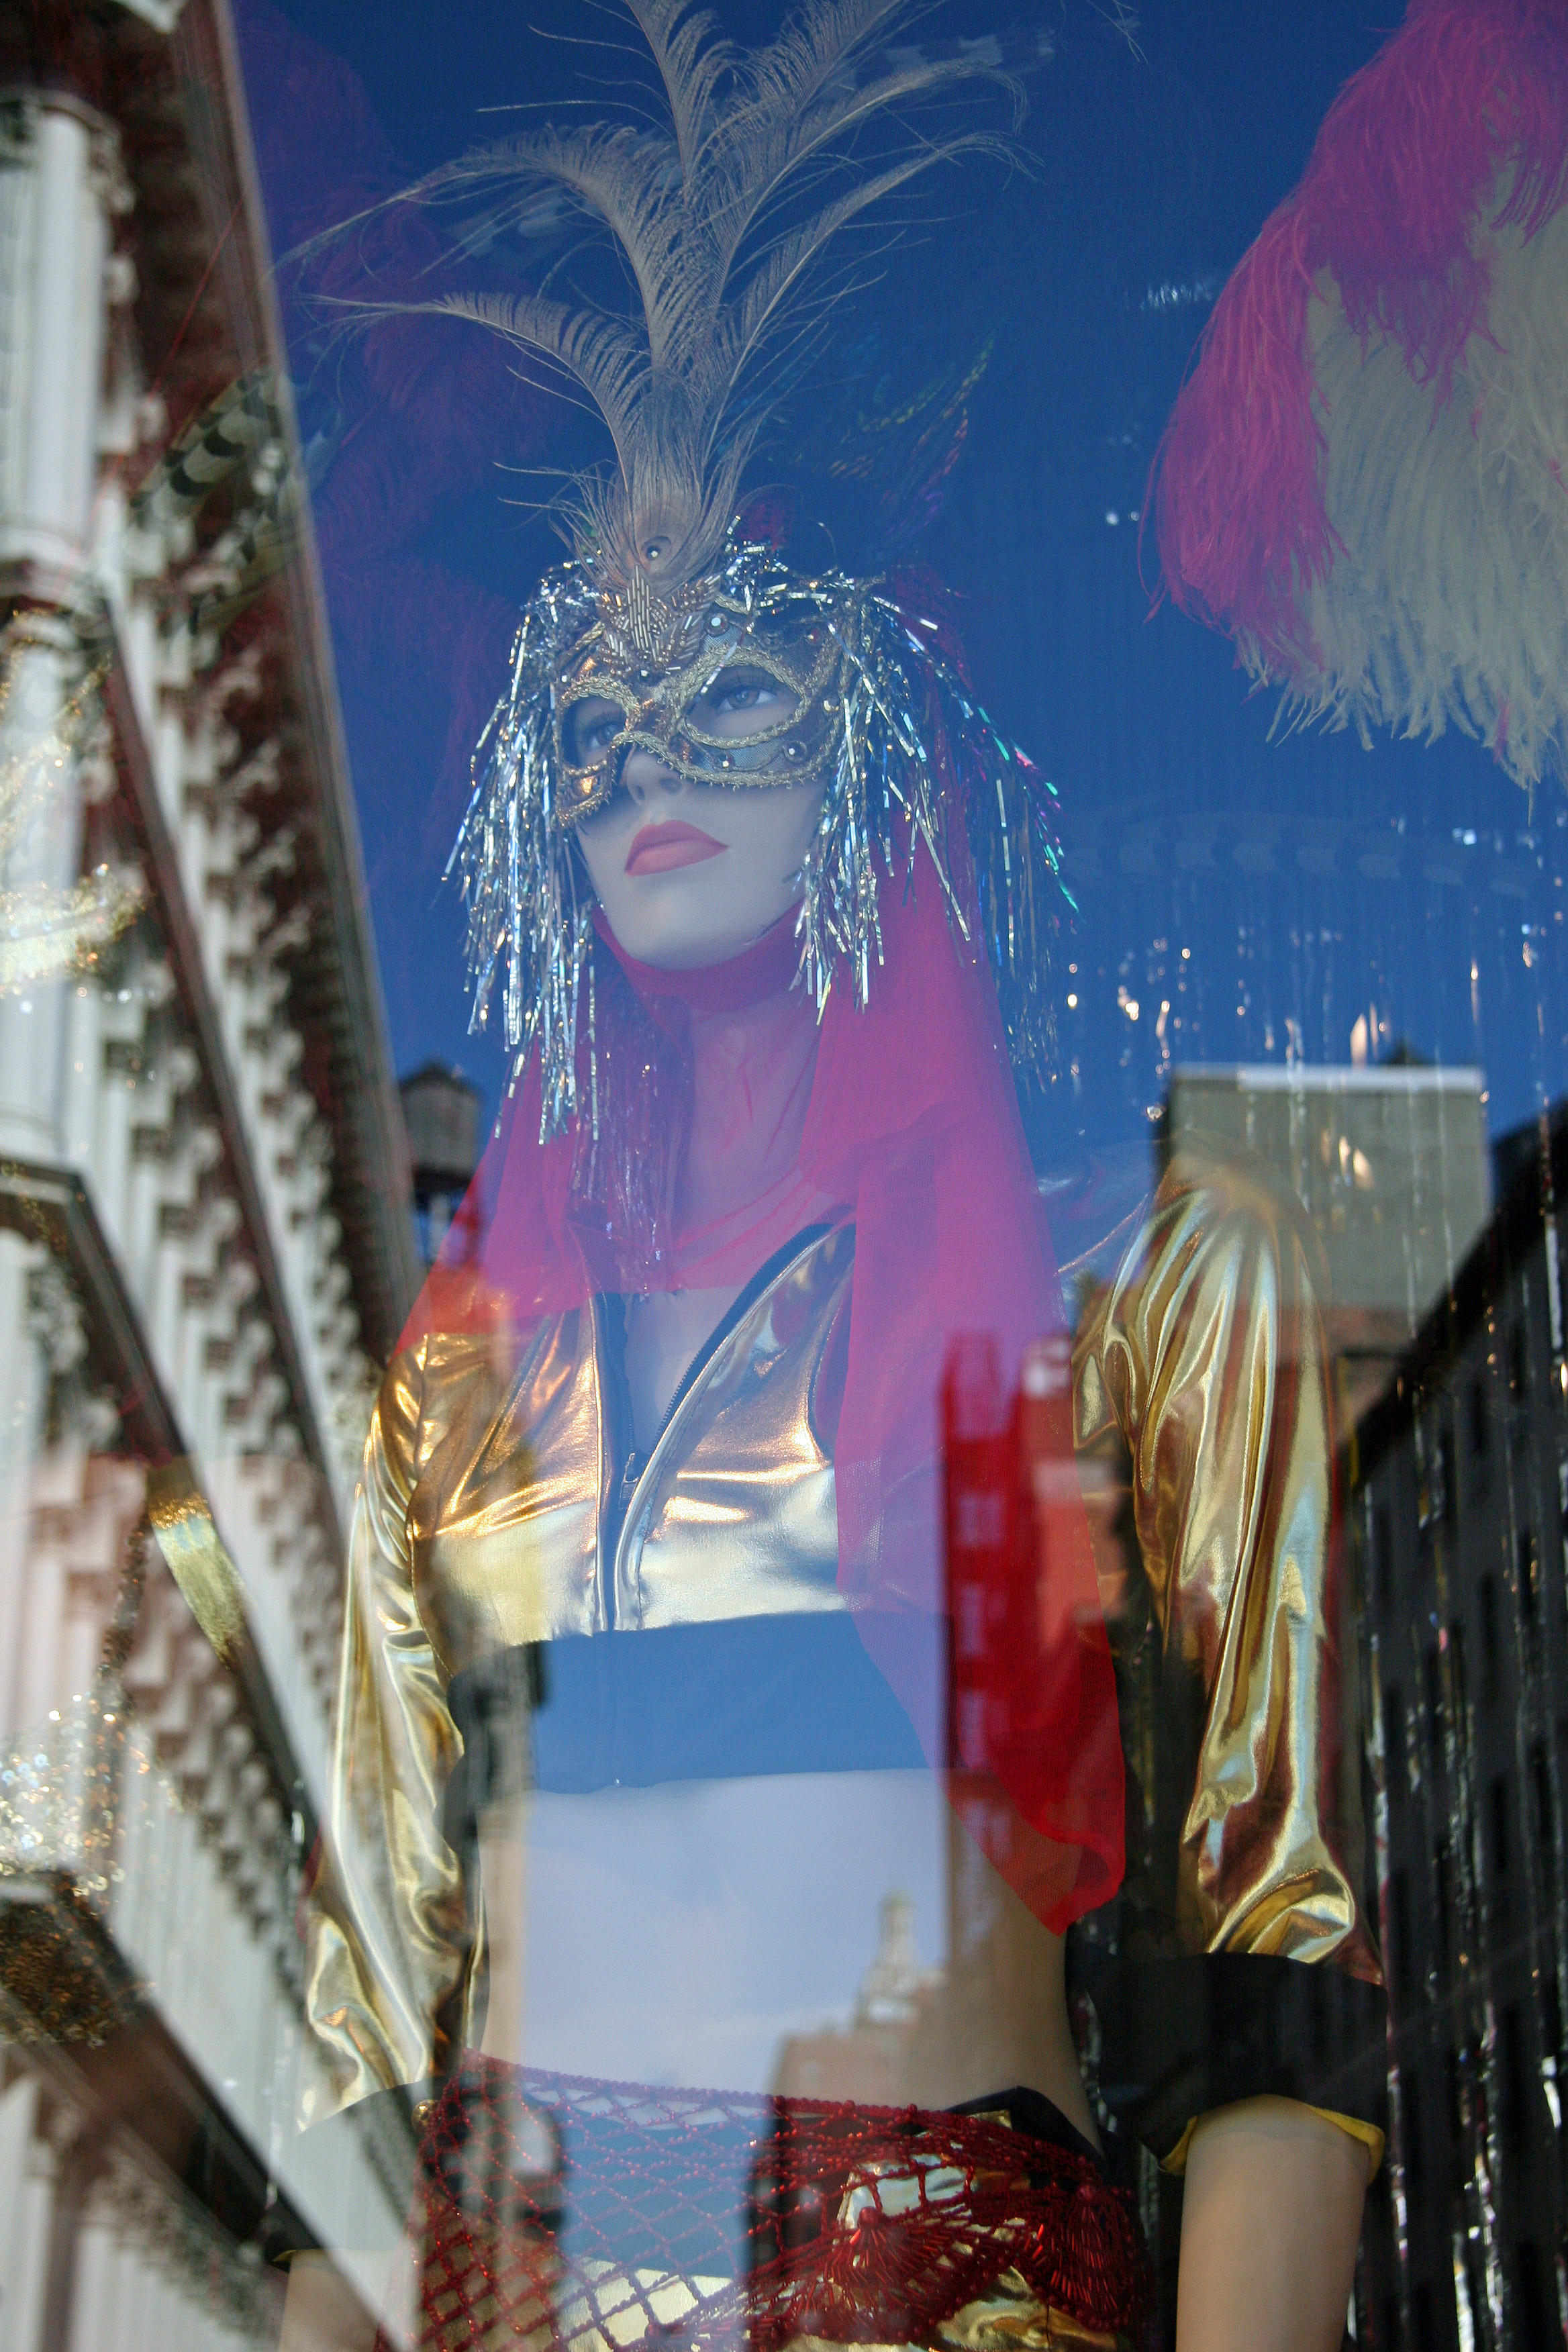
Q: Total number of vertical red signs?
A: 1